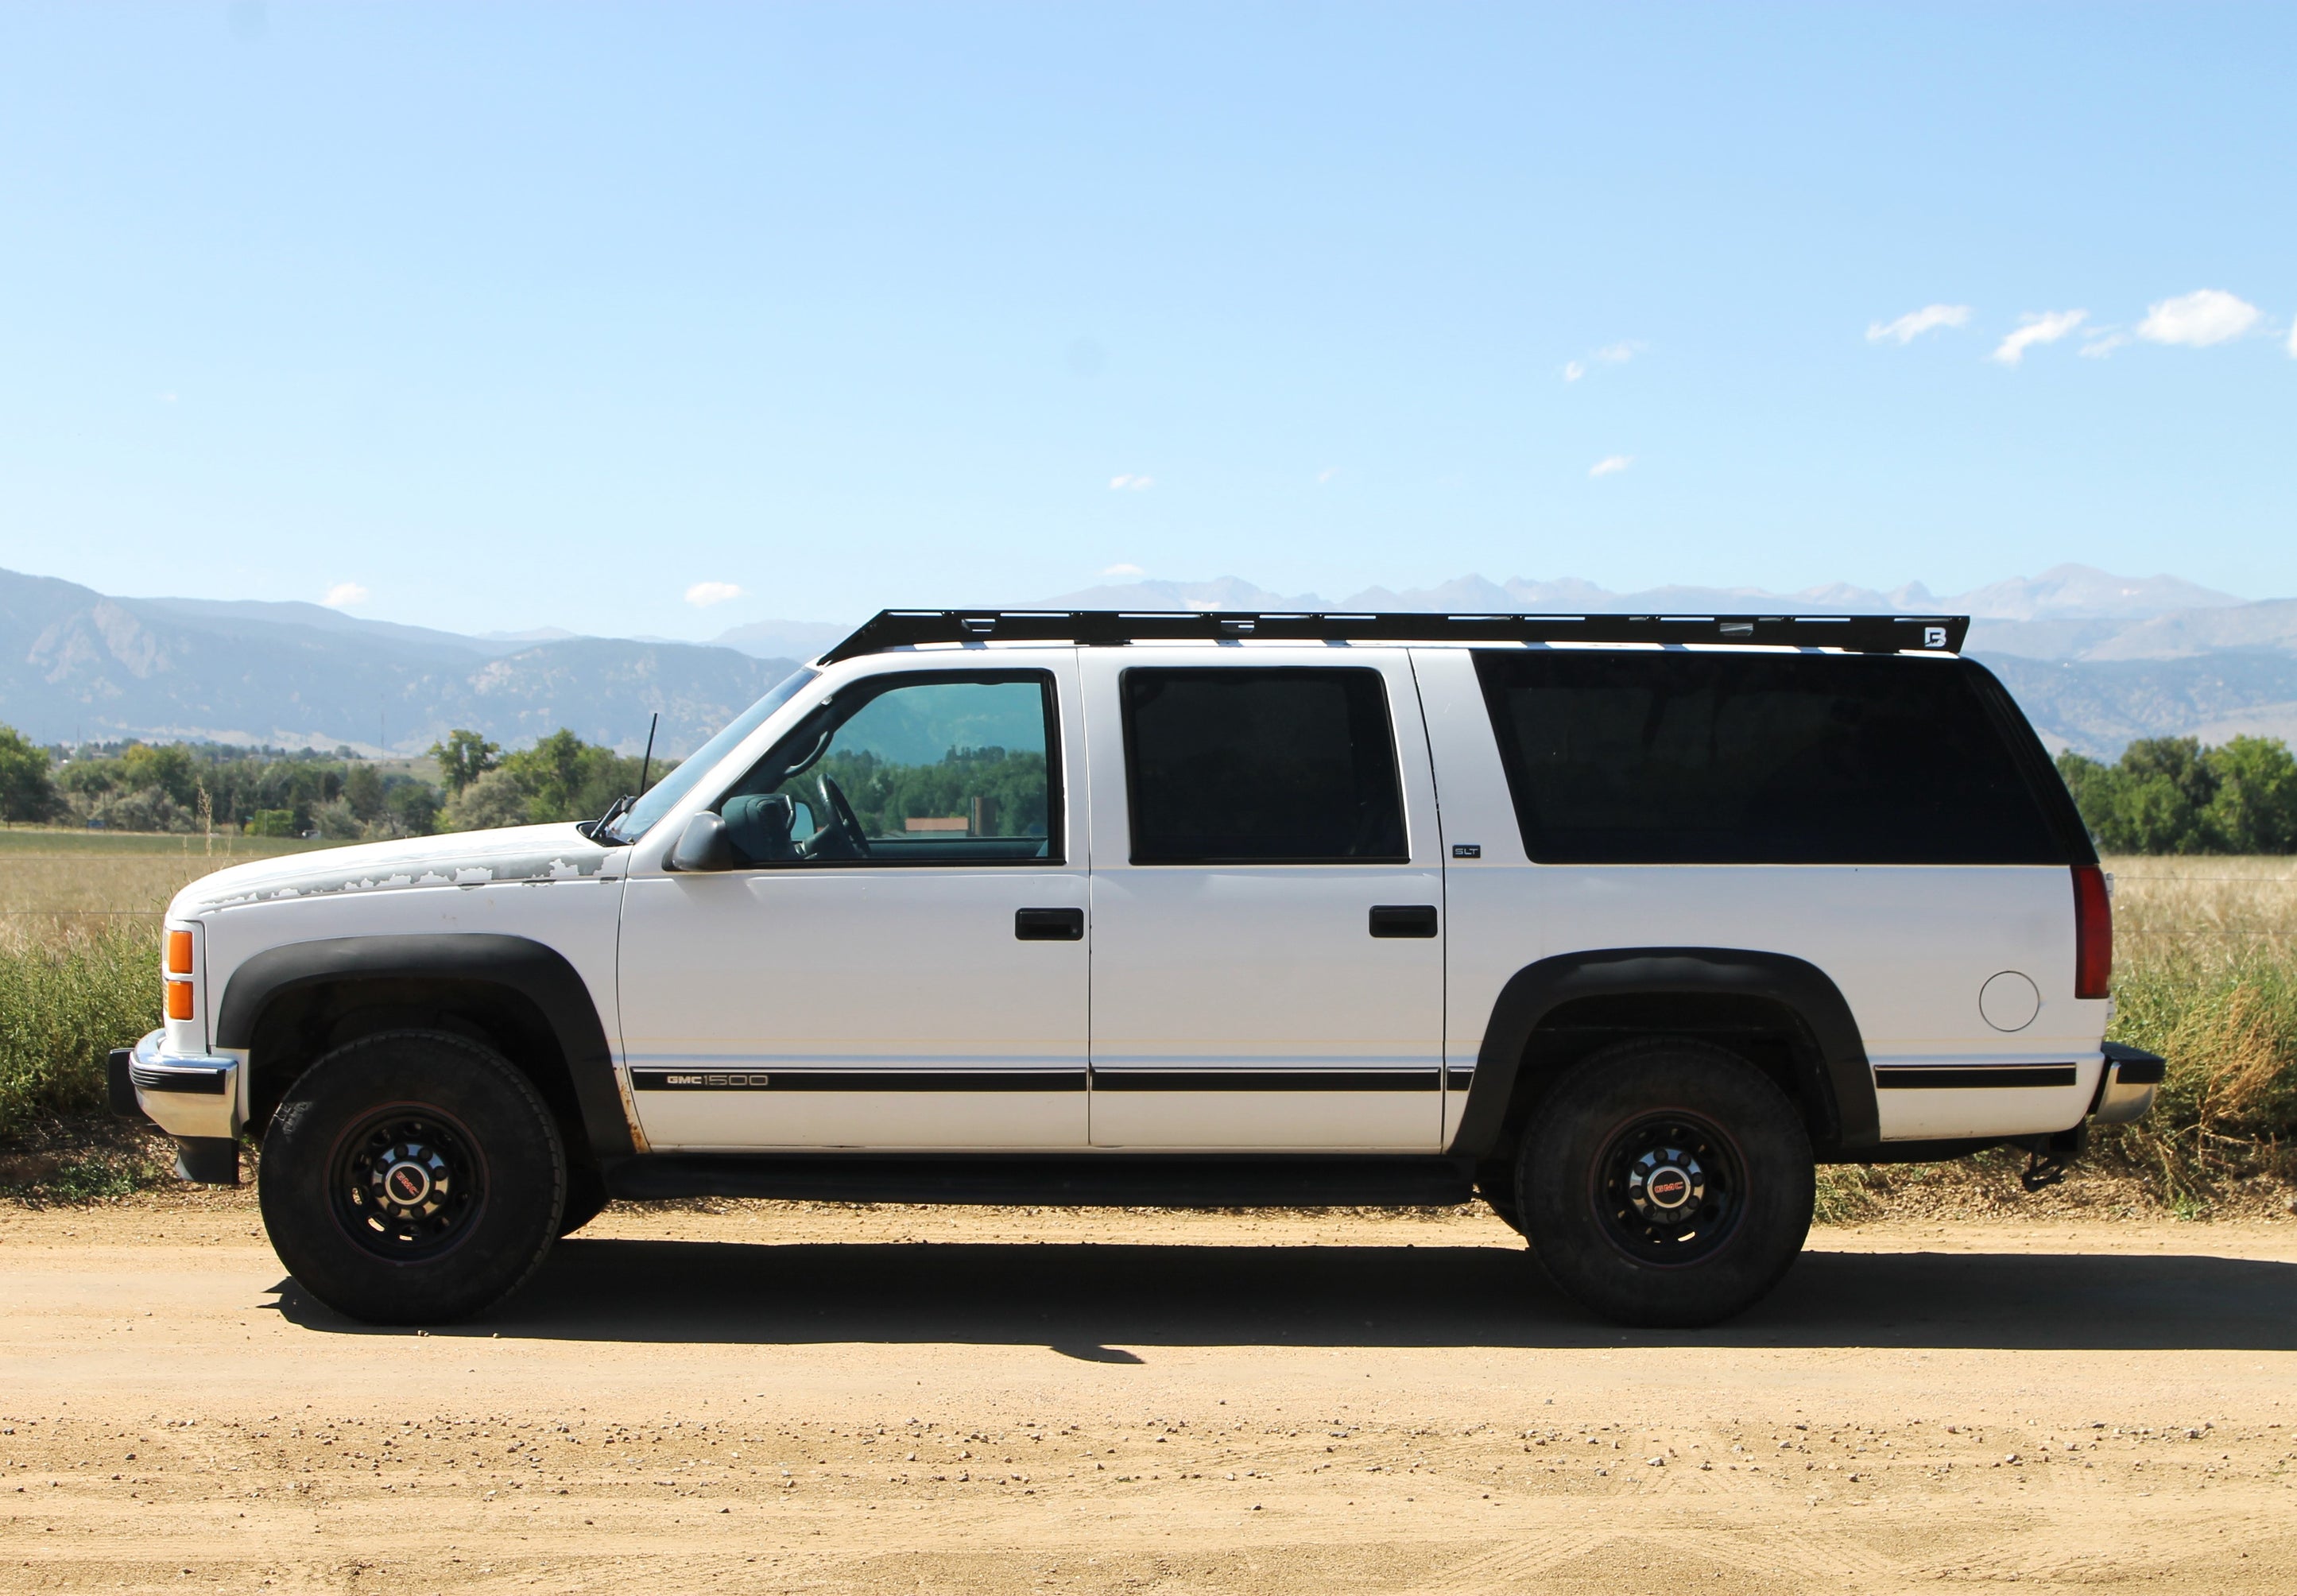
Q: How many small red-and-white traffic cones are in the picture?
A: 0